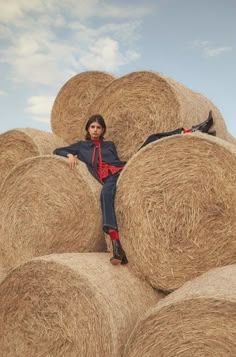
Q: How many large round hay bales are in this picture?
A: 7